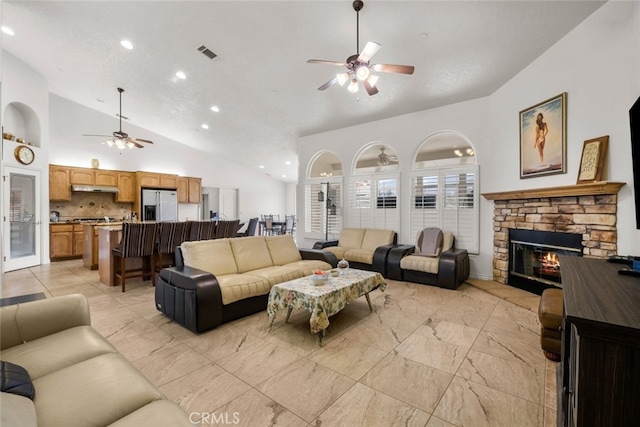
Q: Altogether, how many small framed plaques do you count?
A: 1